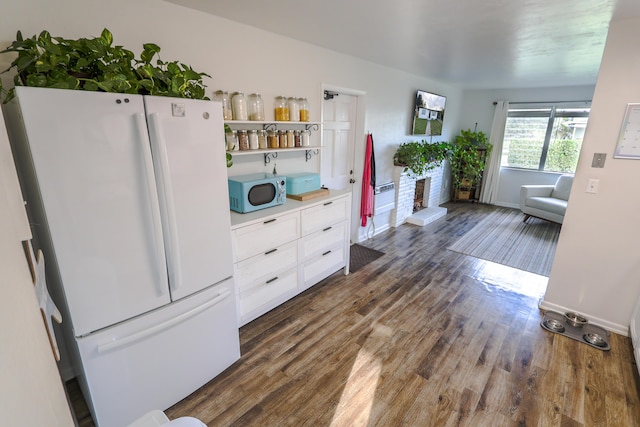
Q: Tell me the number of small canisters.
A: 9